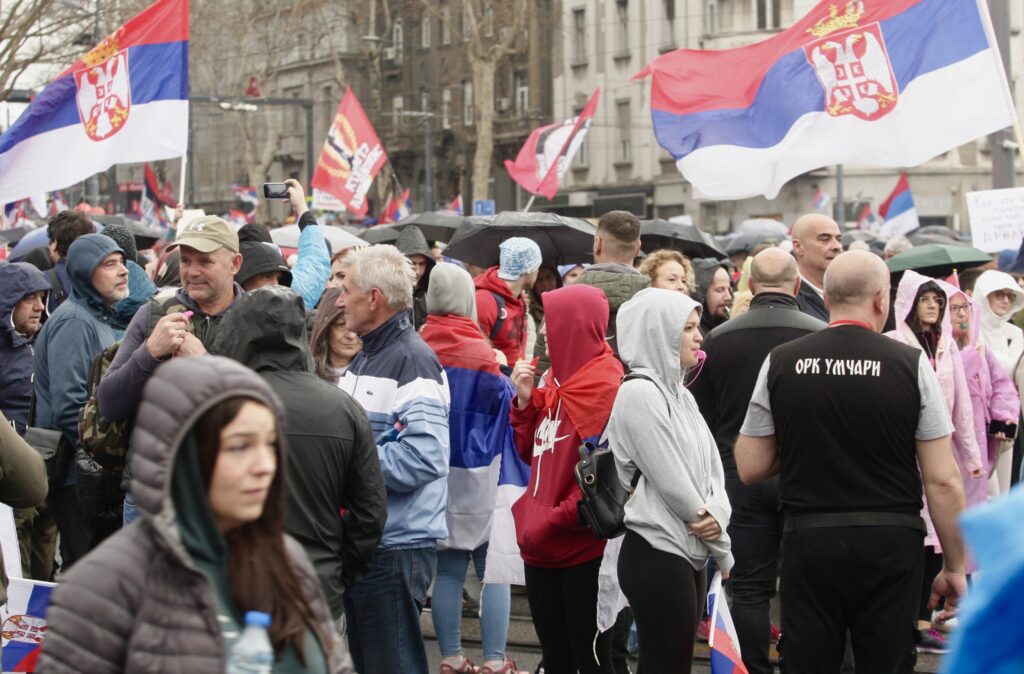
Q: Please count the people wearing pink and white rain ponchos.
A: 3